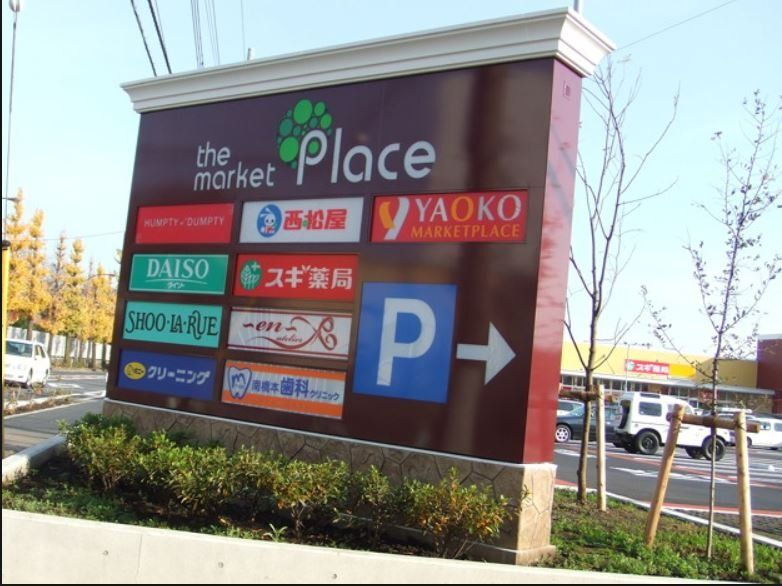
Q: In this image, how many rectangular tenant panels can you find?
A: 9